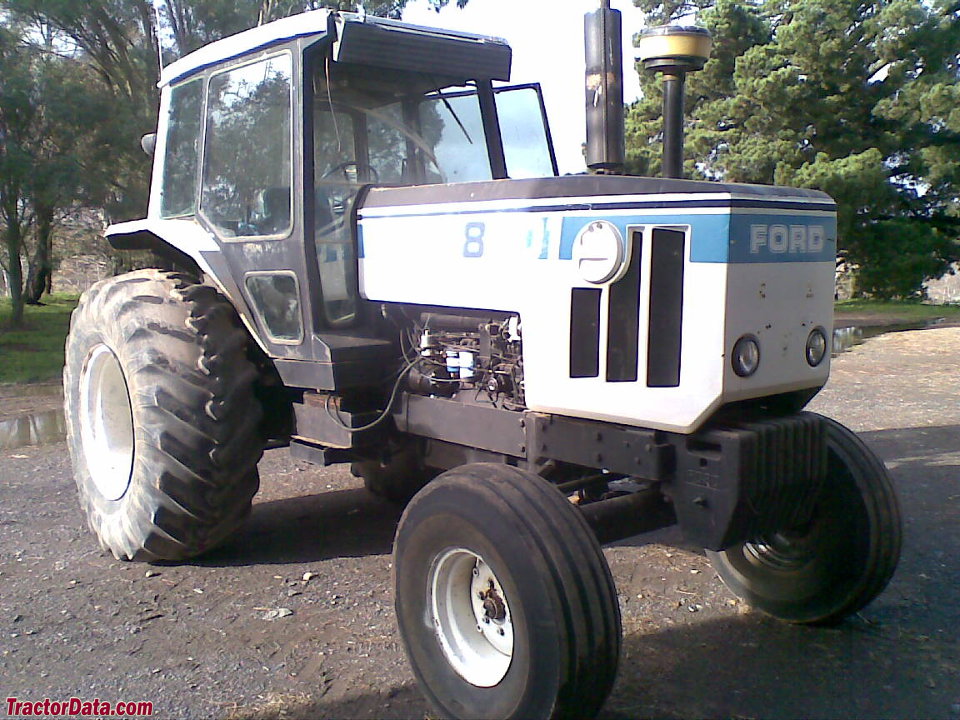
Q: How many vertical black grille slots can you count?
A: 3